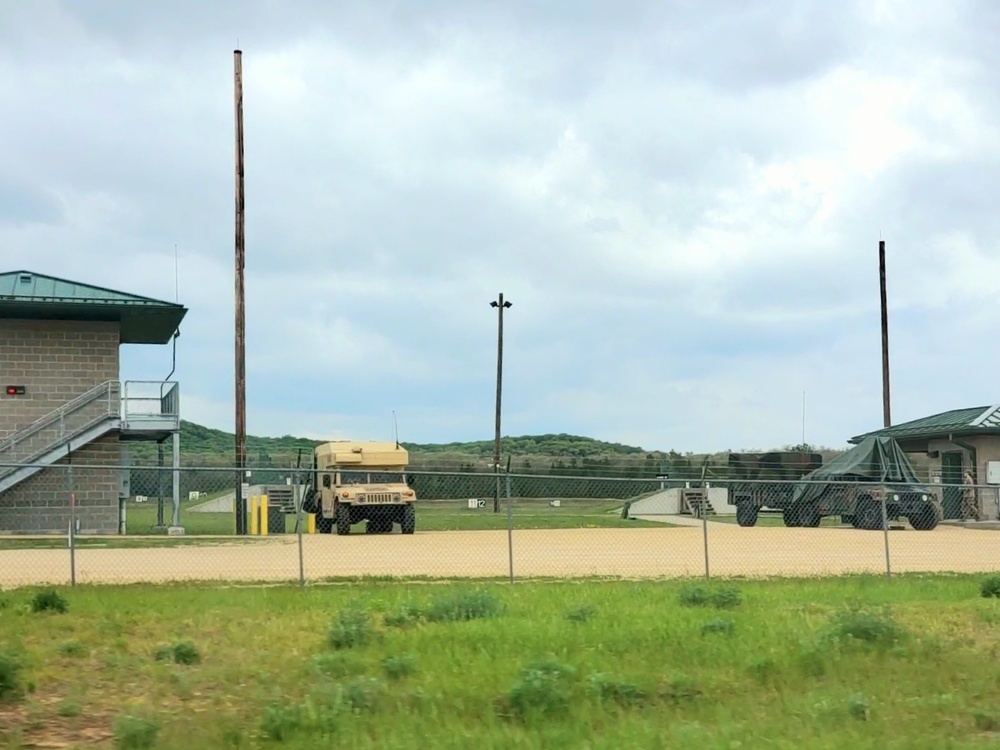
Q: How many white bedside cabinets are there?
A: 0